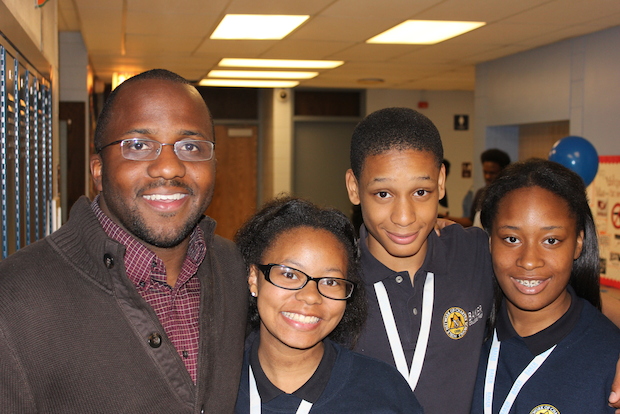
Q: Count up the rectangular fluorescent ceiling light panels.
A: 5